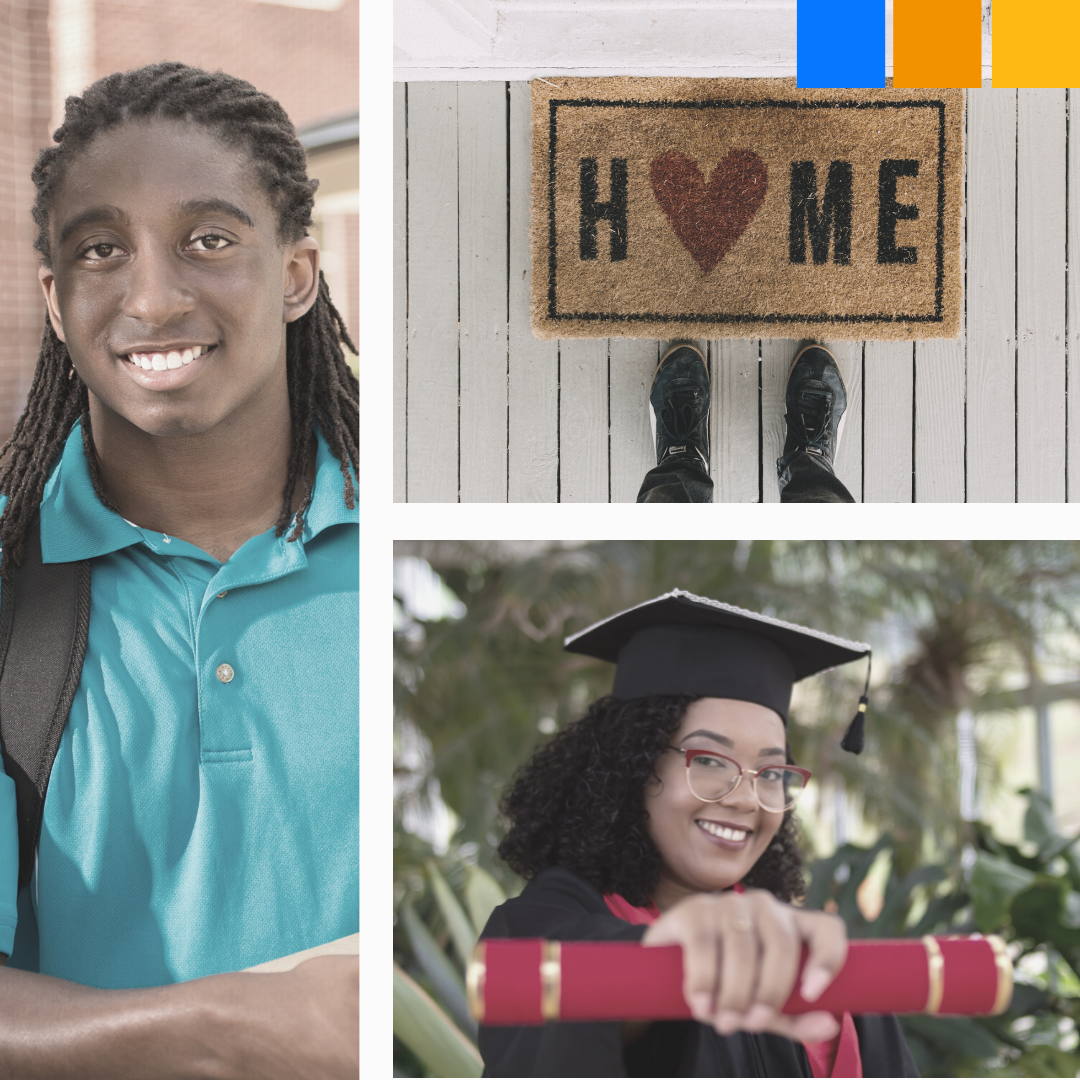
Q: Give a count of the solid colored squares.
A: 3